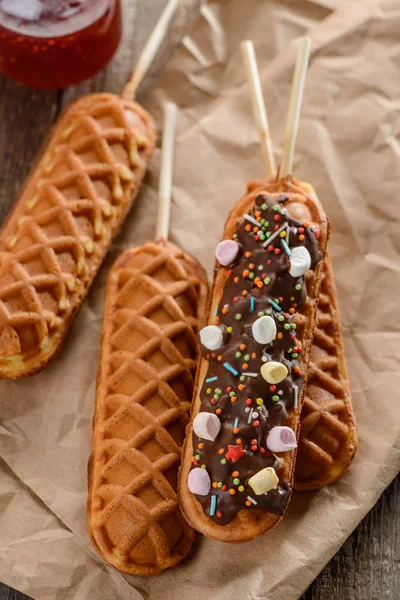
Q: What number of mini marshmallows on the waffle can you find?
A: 9